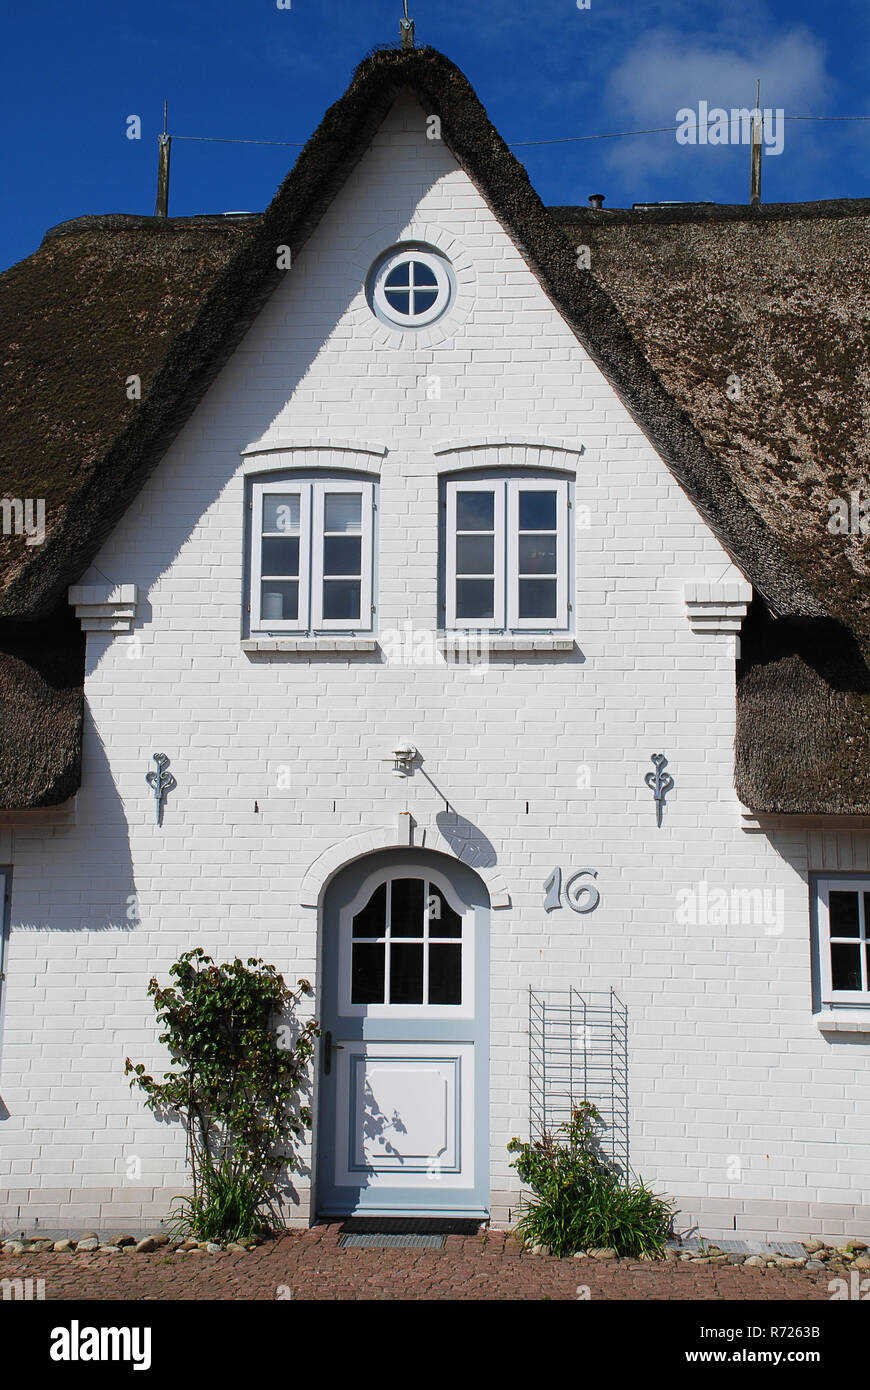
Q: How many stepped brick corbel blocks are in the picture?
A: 2